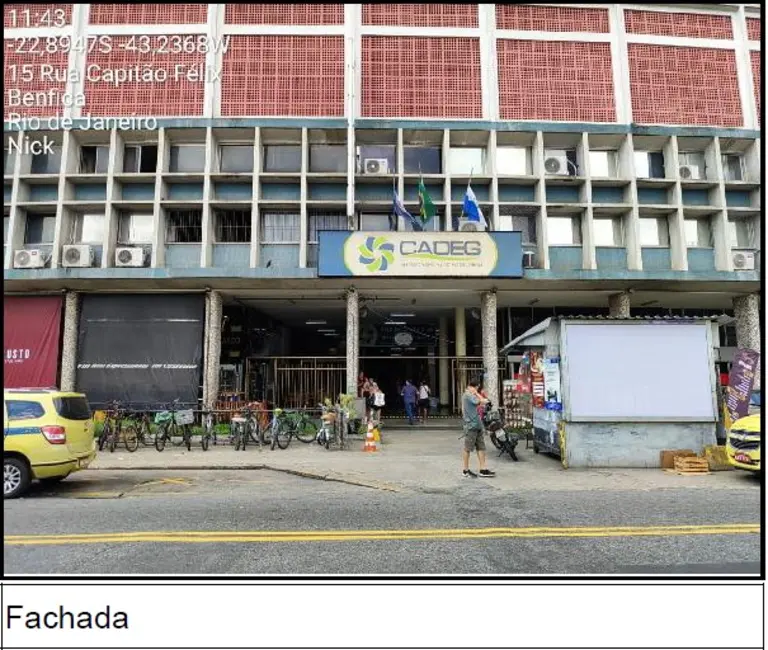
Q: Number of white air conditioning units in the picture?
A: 8